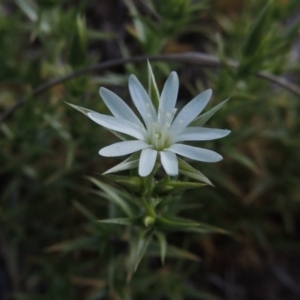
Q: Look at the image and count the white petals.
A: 10